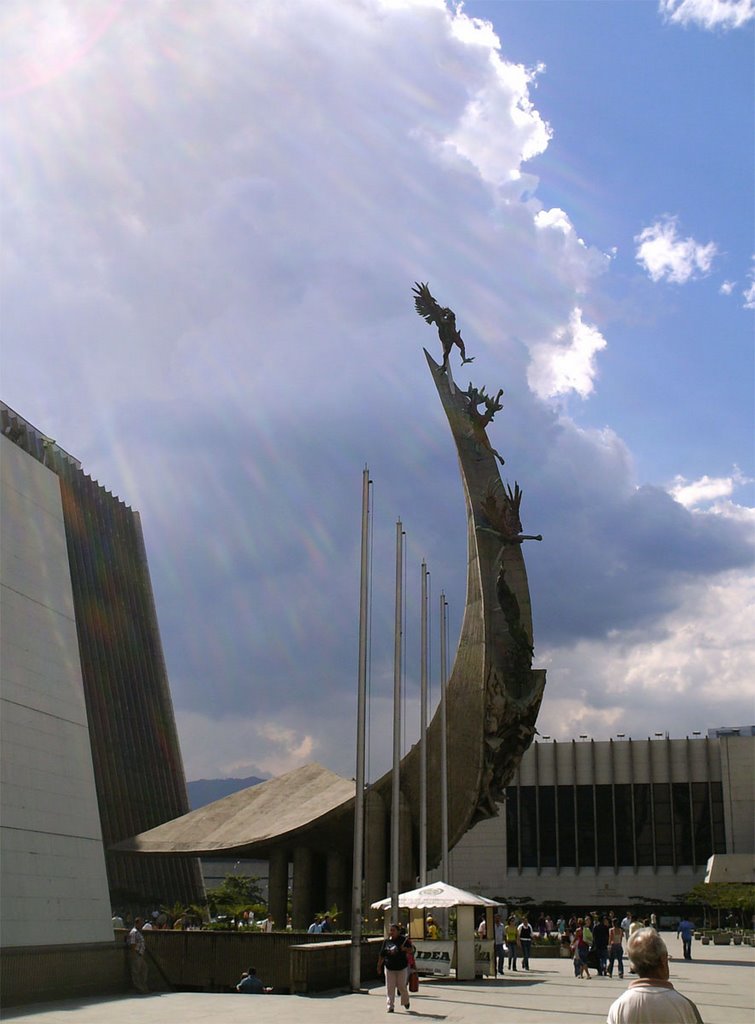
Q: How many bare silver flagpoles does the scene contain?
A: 4